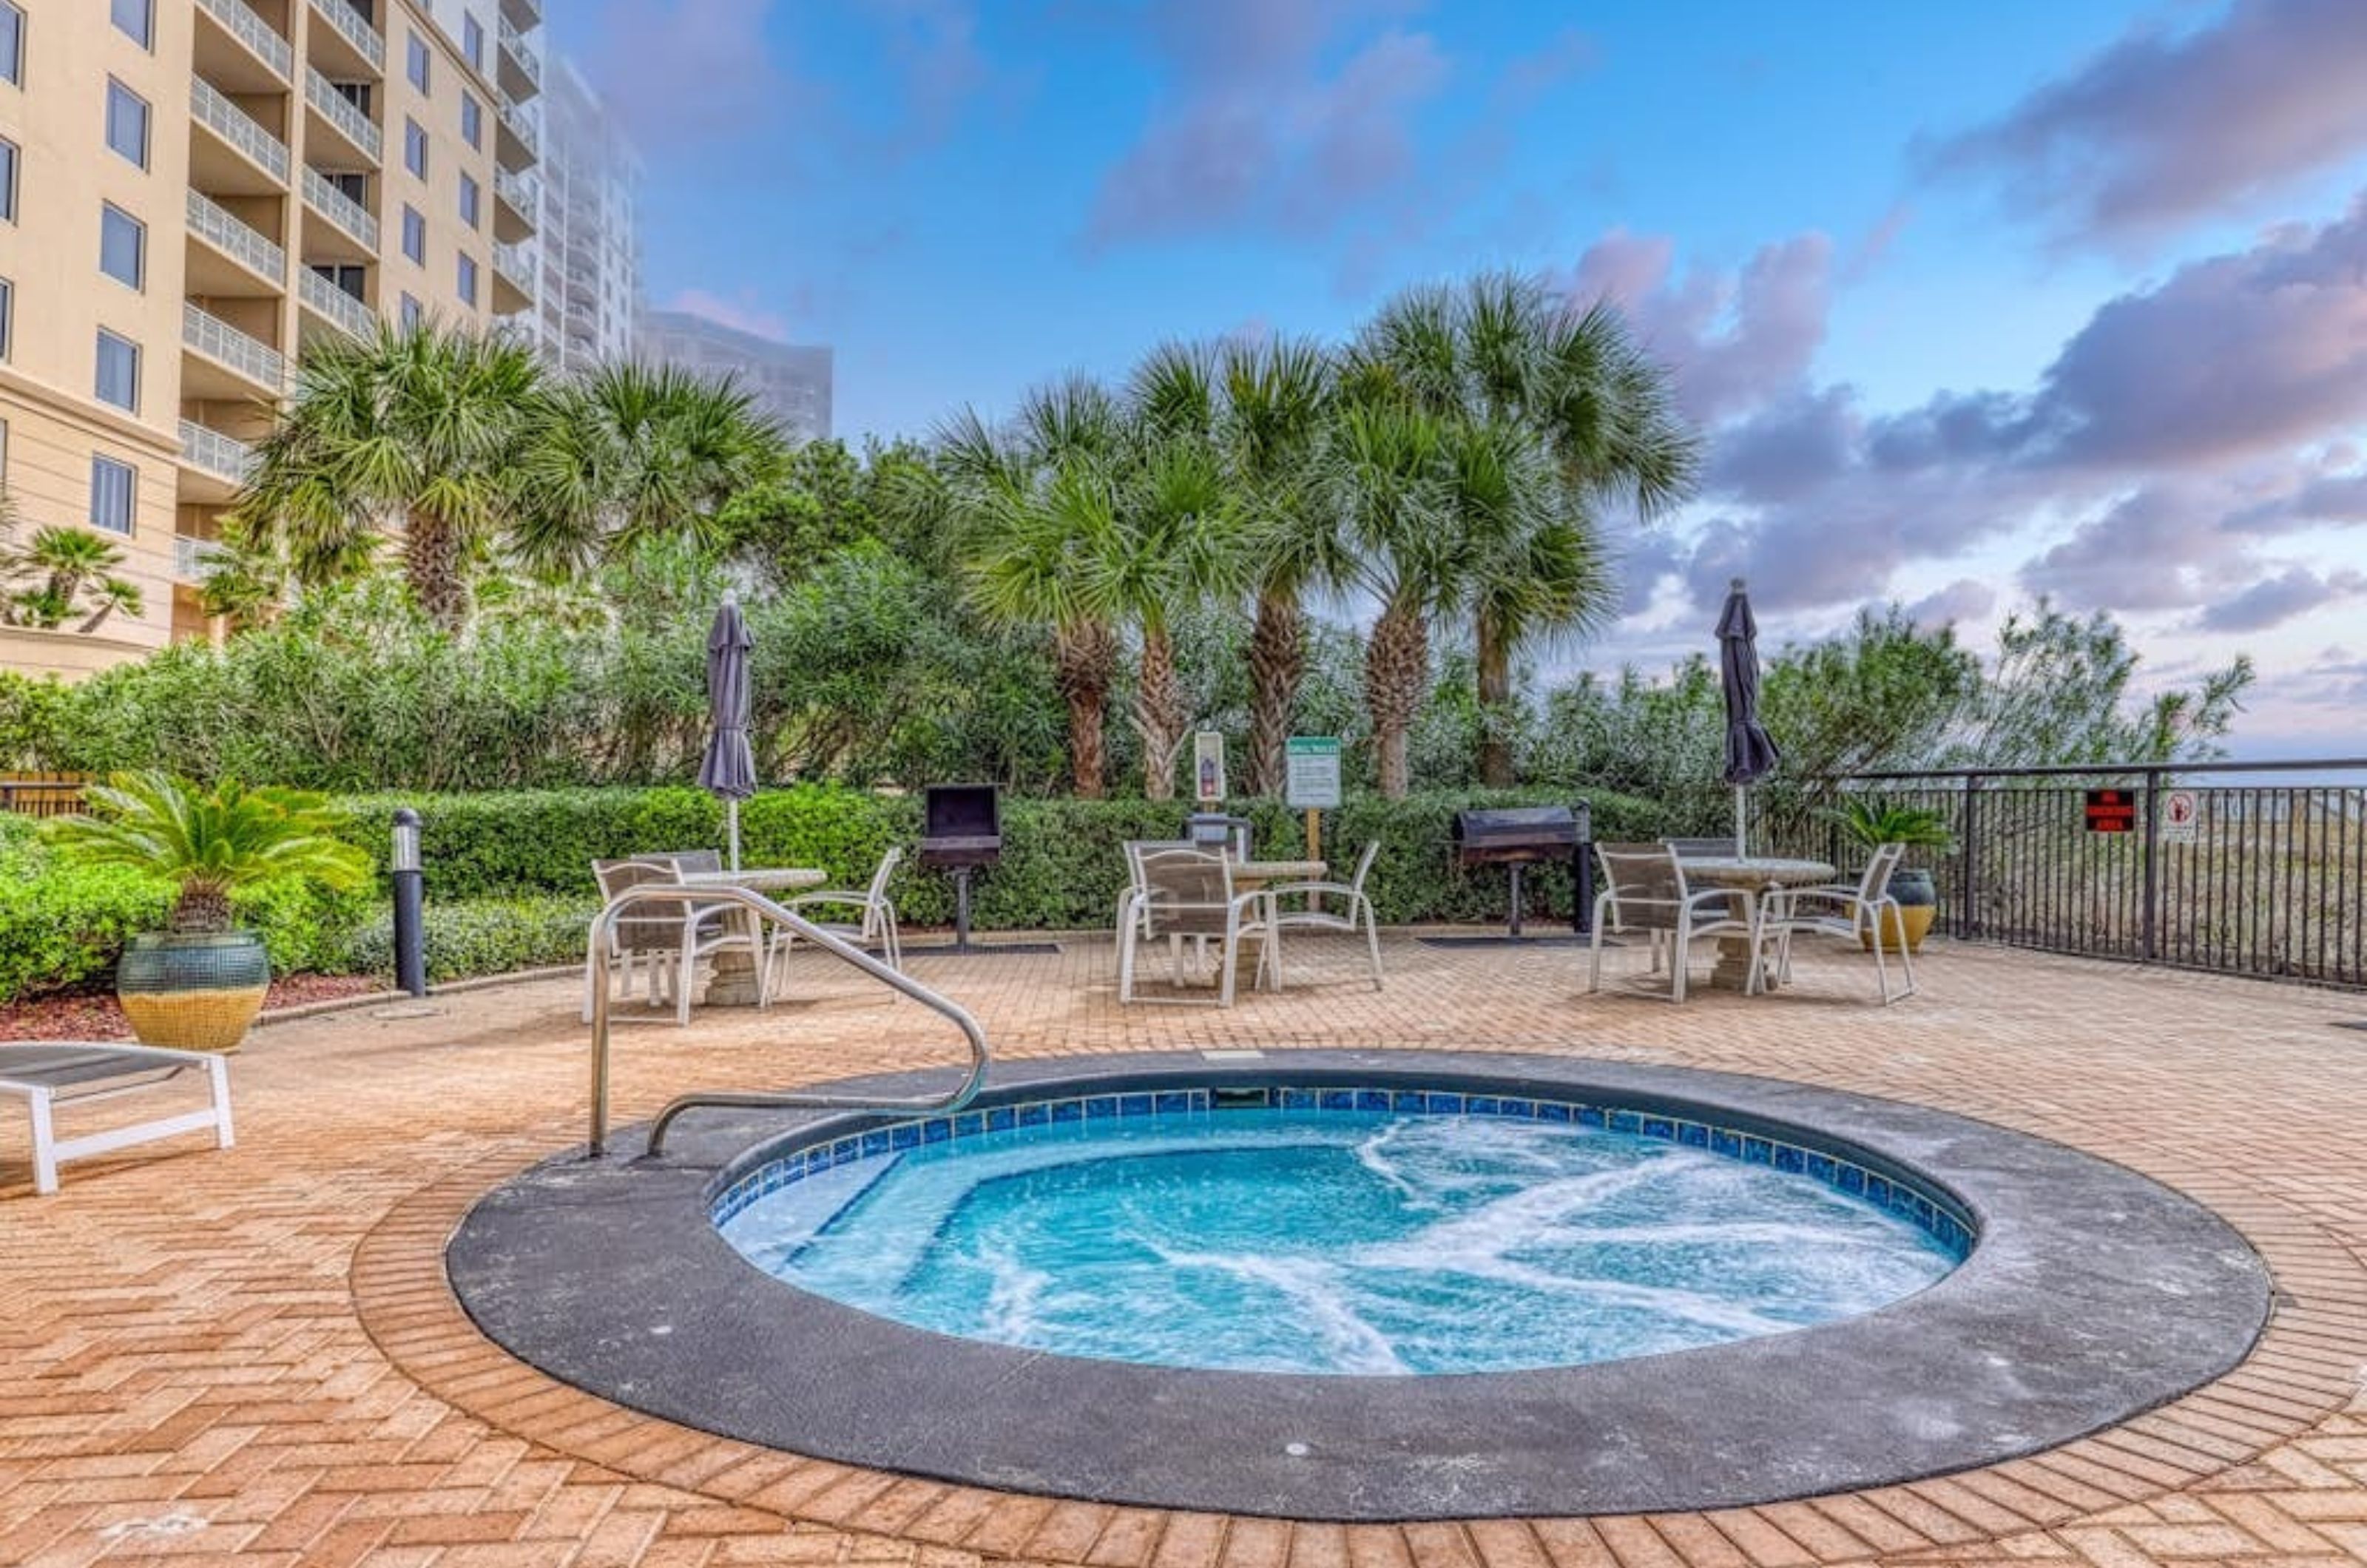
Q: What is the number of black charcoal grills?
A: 2